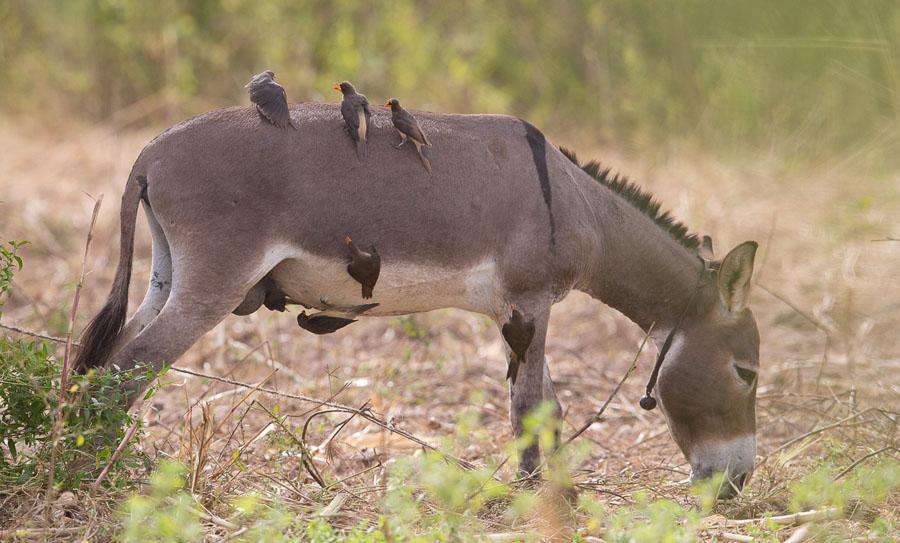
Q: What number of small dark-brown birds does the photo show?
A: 6